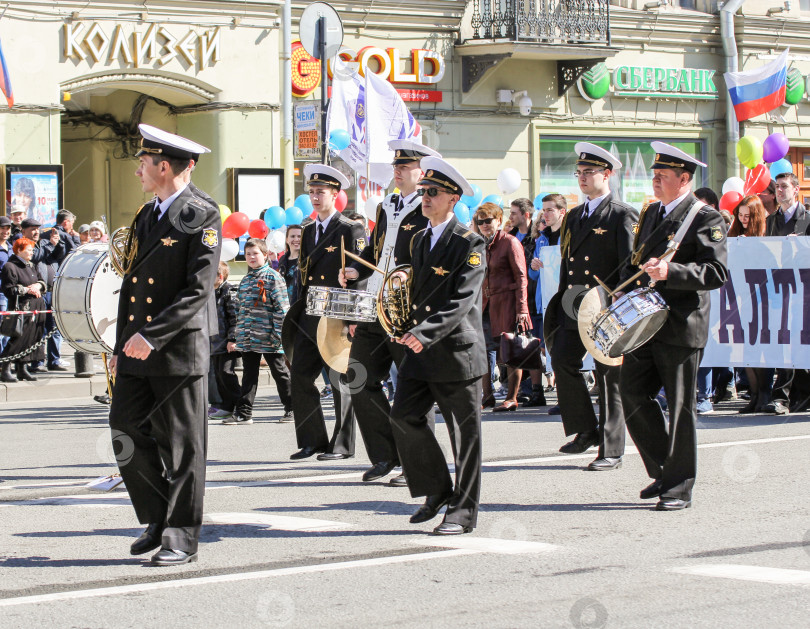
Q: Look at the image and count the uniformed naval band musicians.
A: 6